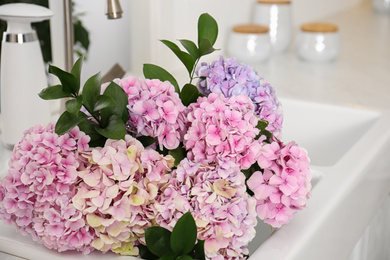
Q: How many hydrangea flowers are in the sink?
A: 7